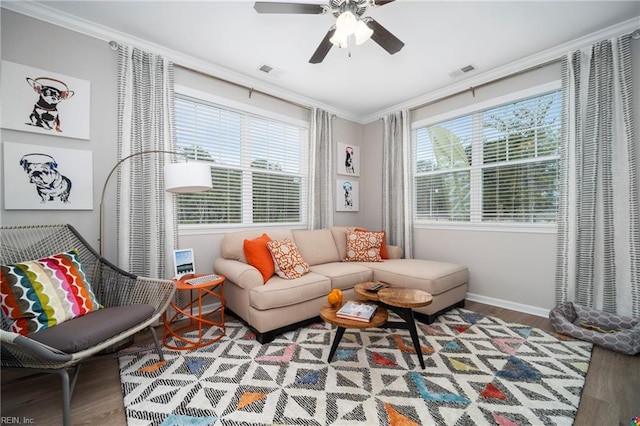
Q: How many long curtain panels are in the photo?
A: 4